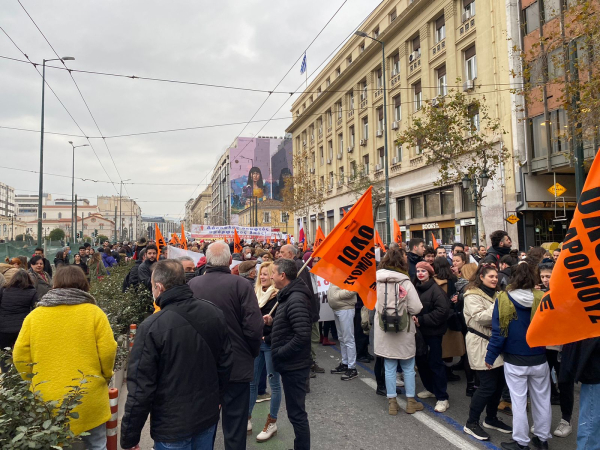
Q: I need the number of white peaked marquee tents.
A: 0